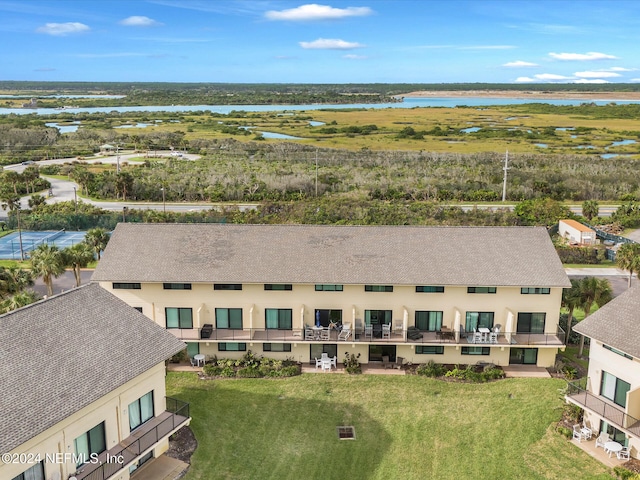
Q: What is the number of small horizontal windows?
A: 14